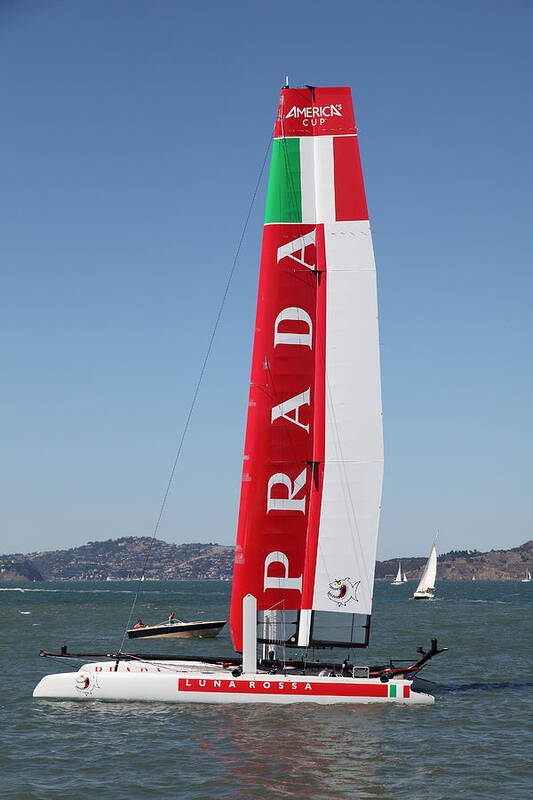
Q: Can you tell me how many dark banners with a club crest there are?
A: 0